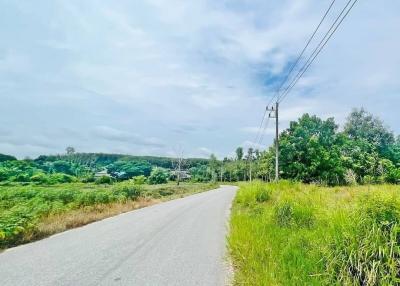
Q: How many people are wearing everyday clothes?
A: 0